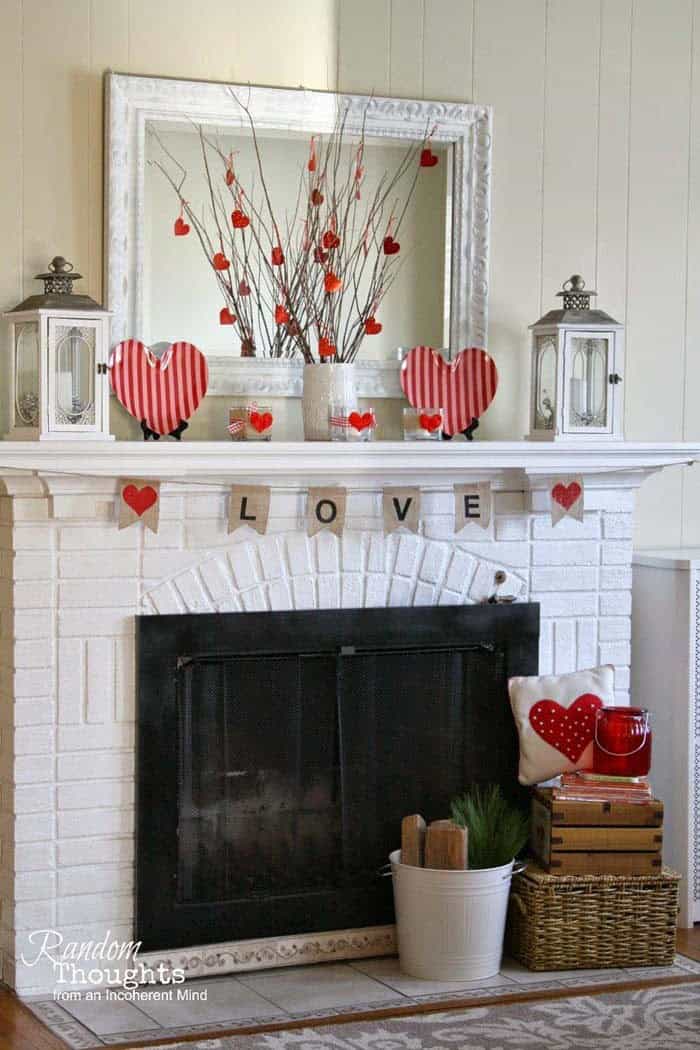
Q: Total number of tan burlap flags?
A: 6